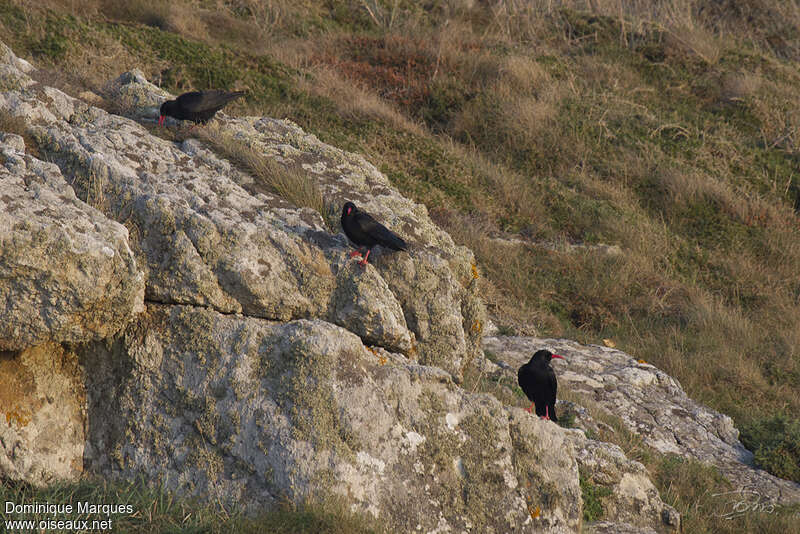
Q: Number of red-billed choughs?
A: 3